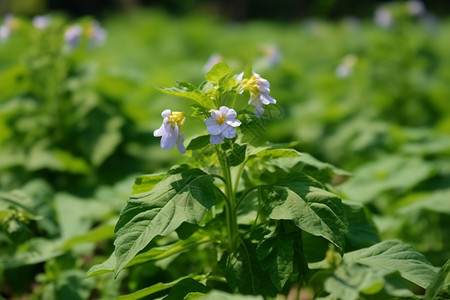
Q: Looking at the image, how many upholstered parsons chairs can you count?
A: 0